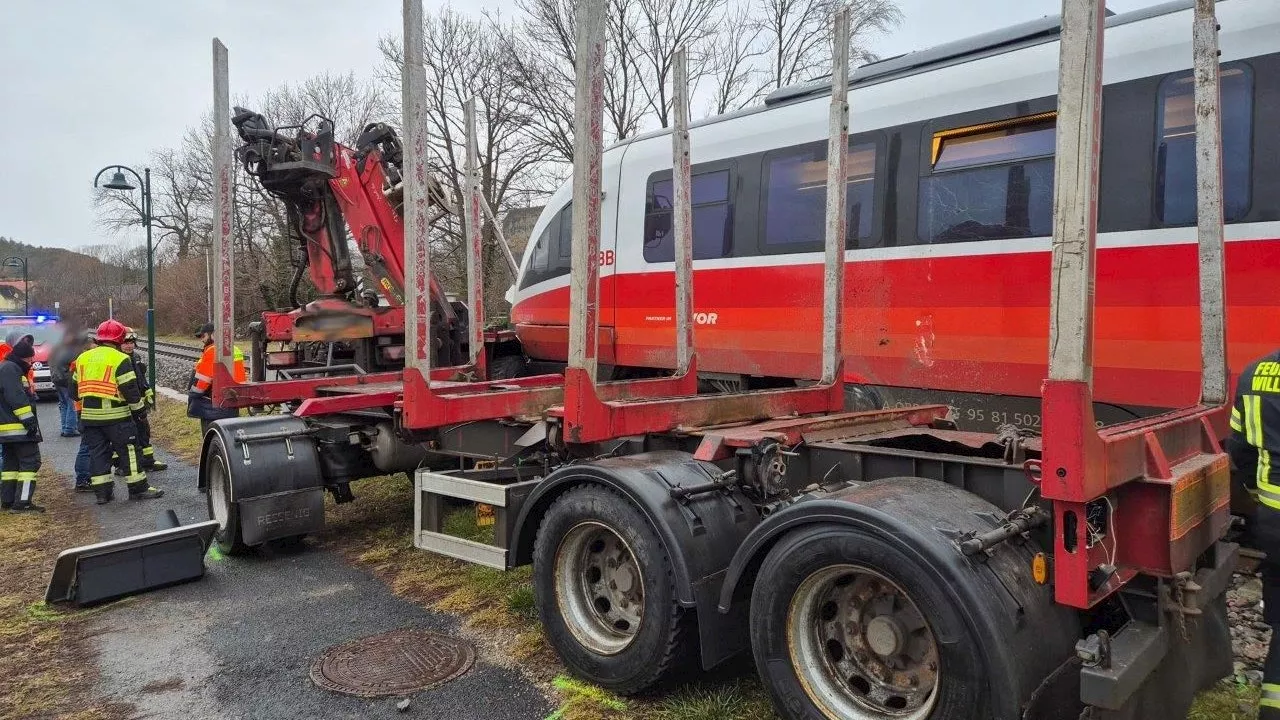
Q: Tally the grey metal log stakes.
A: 8